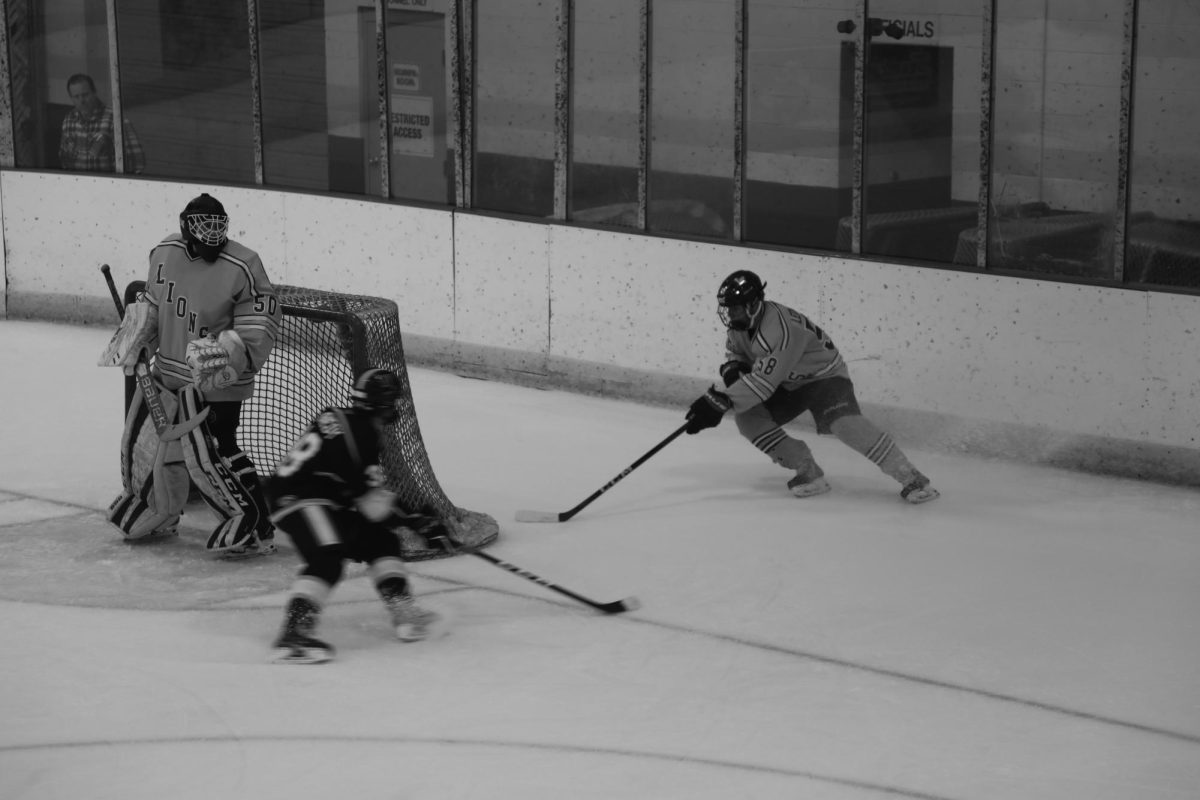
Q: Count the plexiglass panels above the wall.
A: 11